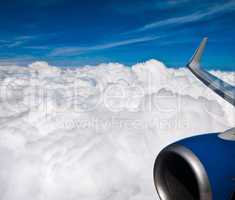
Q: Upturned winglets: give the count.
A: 1